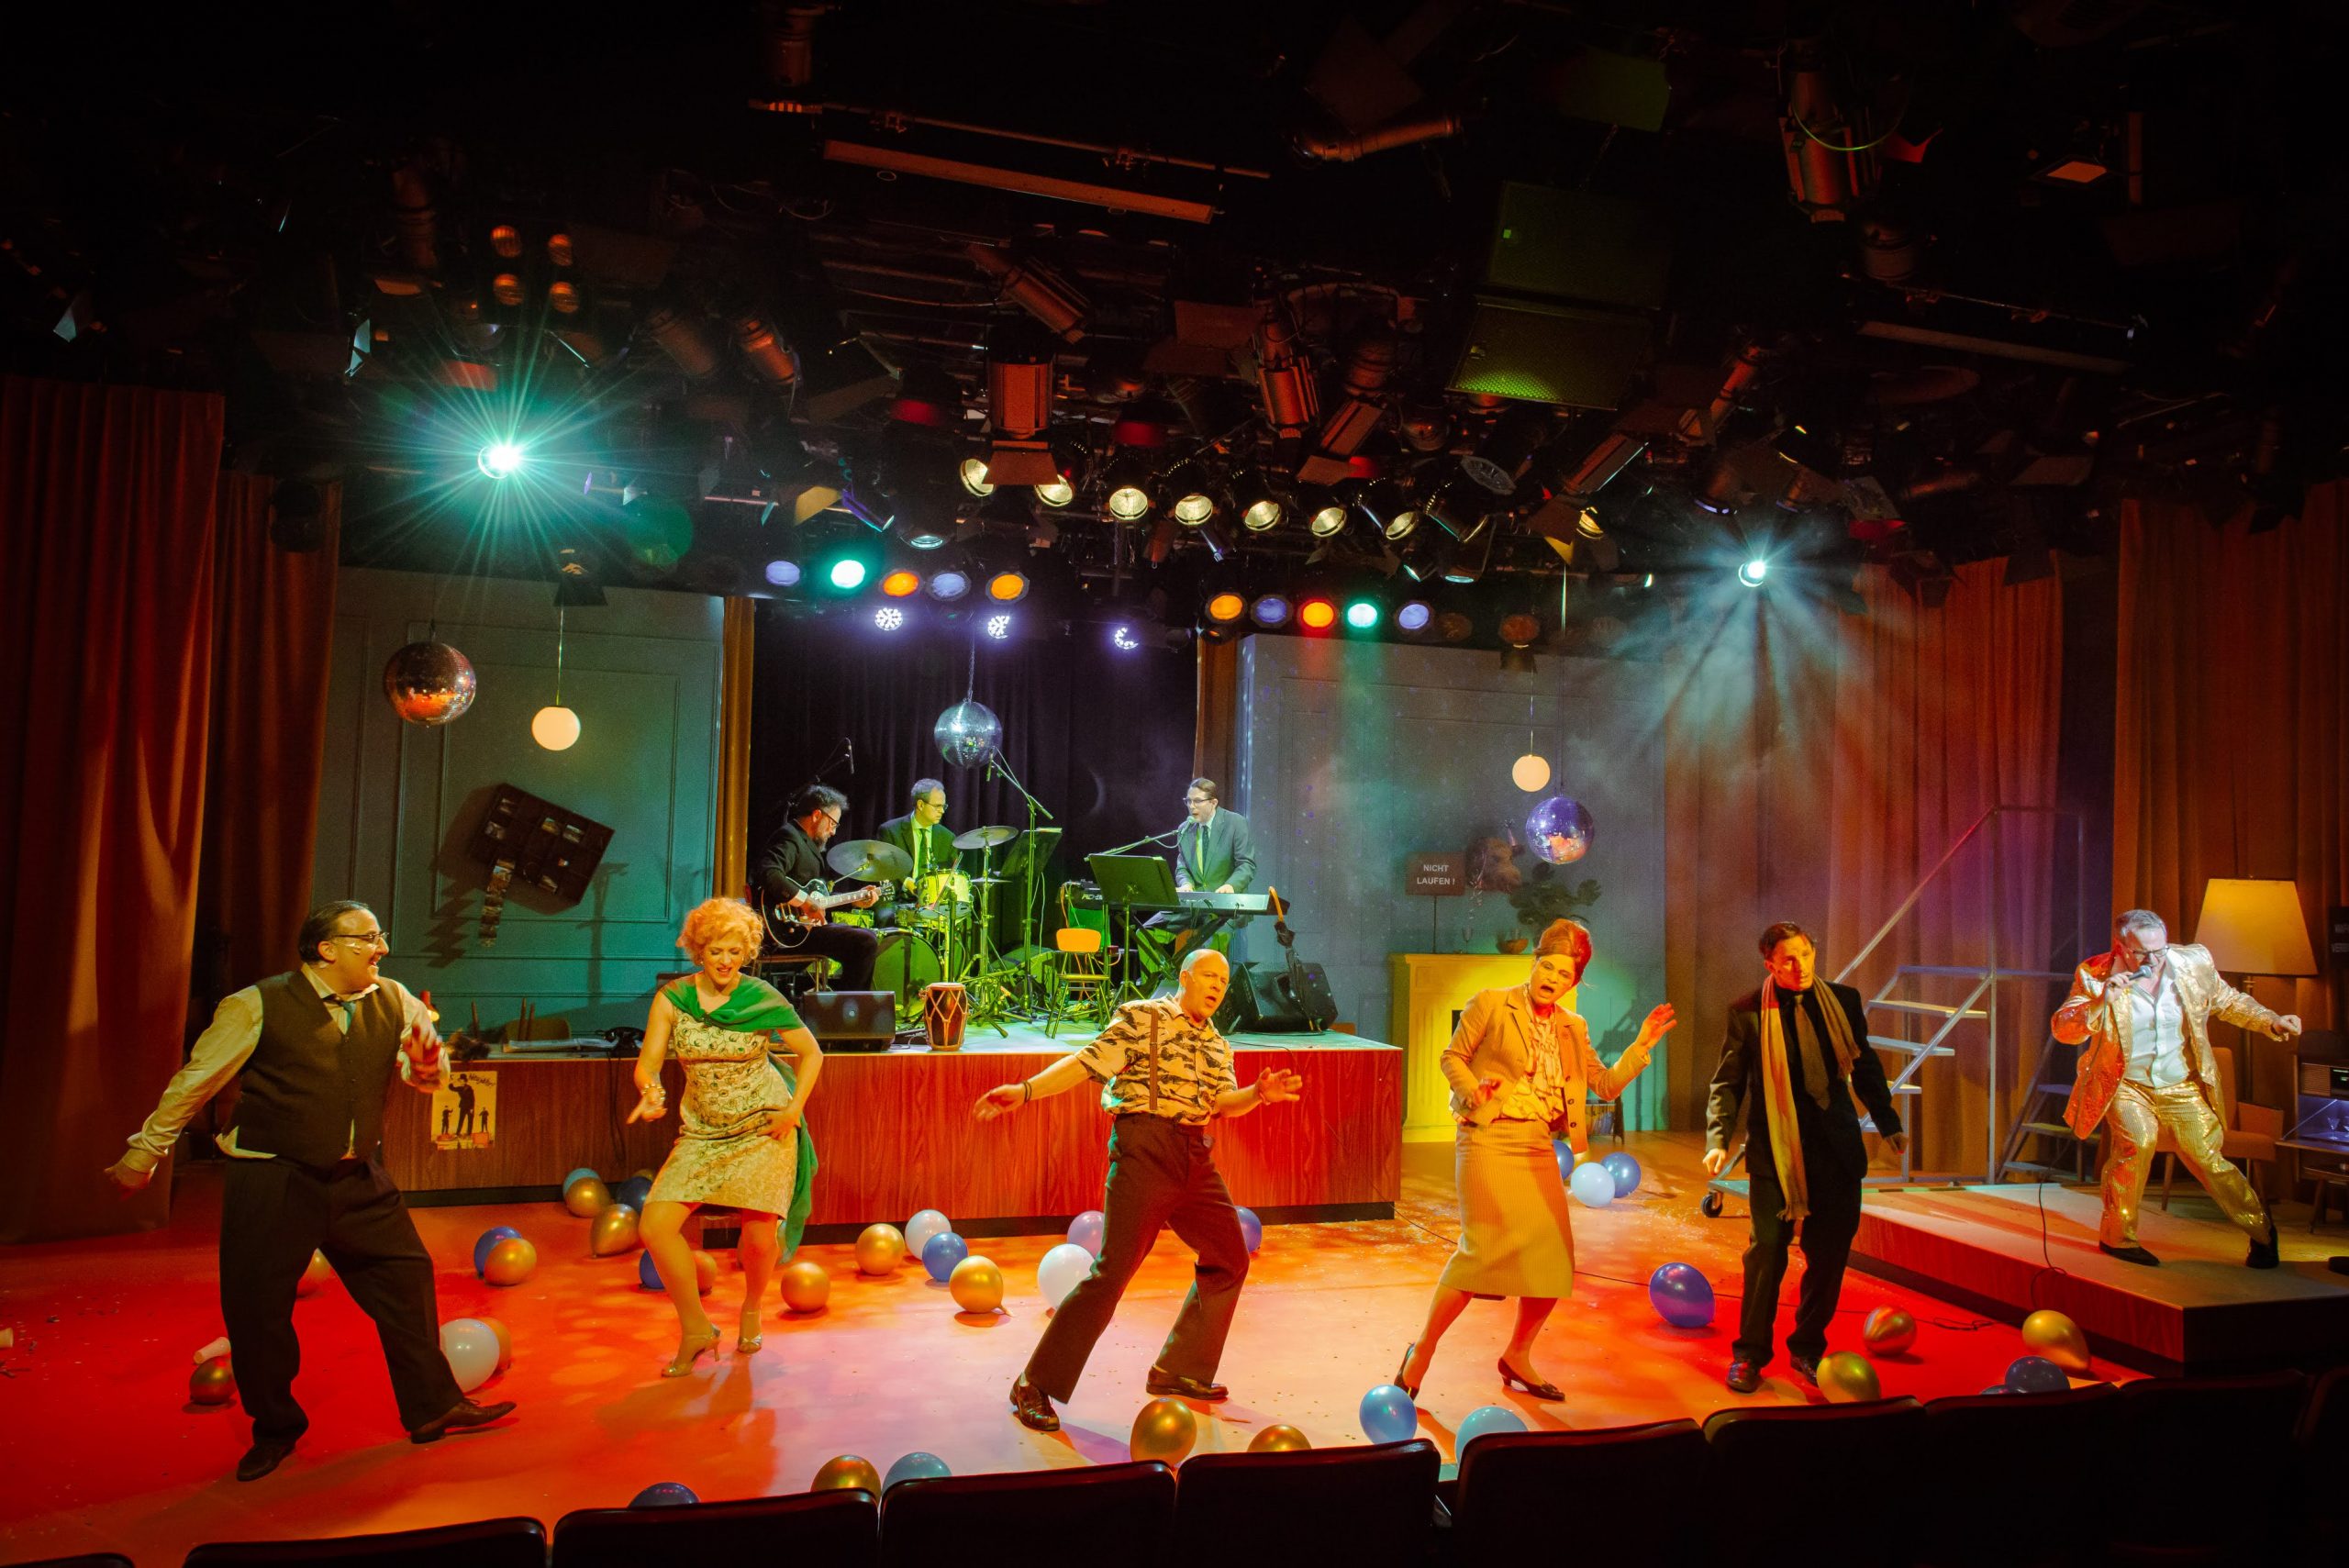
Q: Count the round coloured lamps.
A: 10